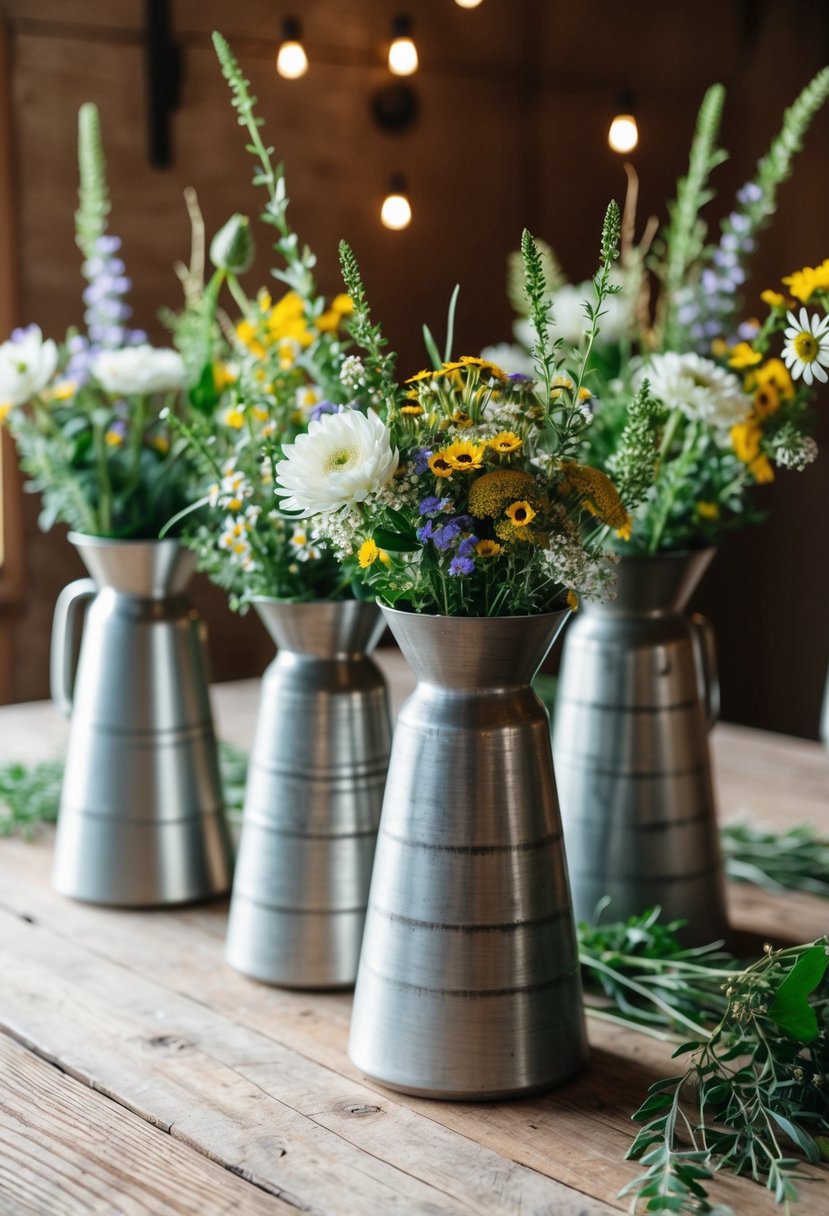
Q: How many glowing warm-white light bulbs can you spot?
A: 5